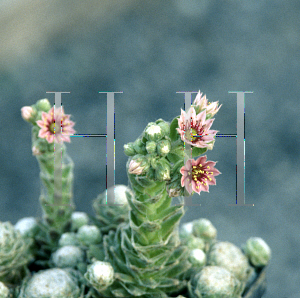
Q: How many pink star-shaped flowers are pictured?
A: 3